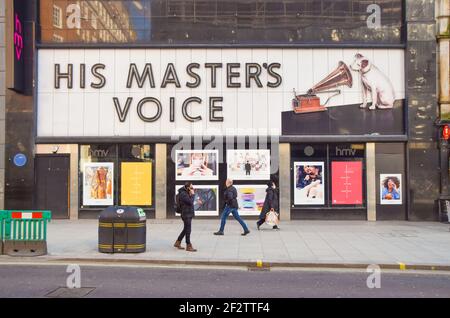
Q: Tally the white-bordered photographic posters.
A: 7